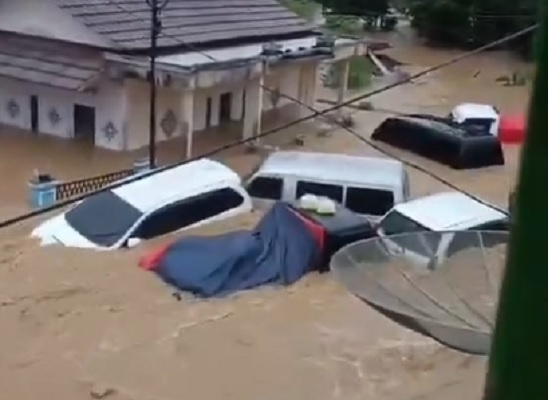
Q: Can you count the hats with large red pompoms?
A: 0